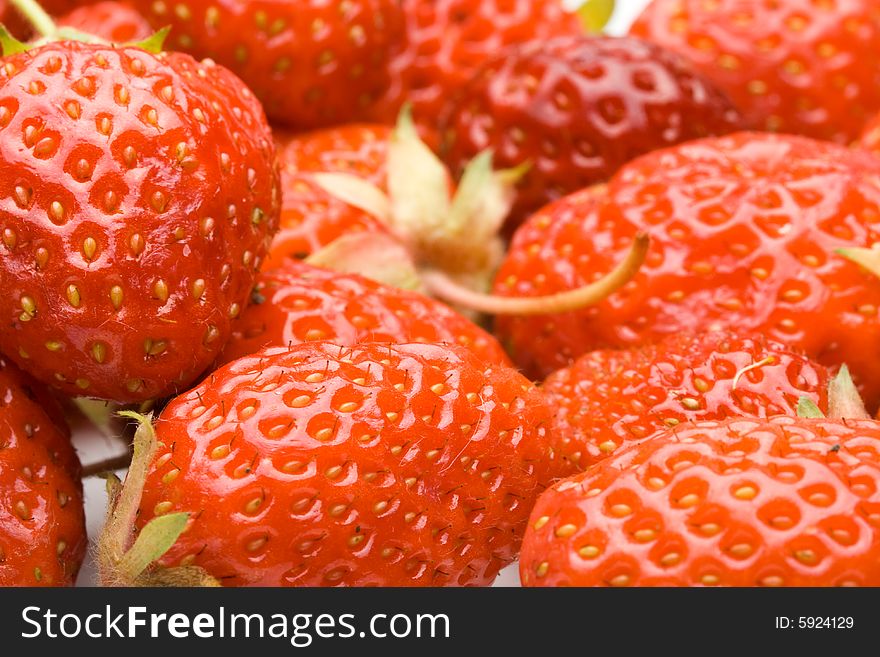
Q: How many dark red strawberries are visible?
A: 1